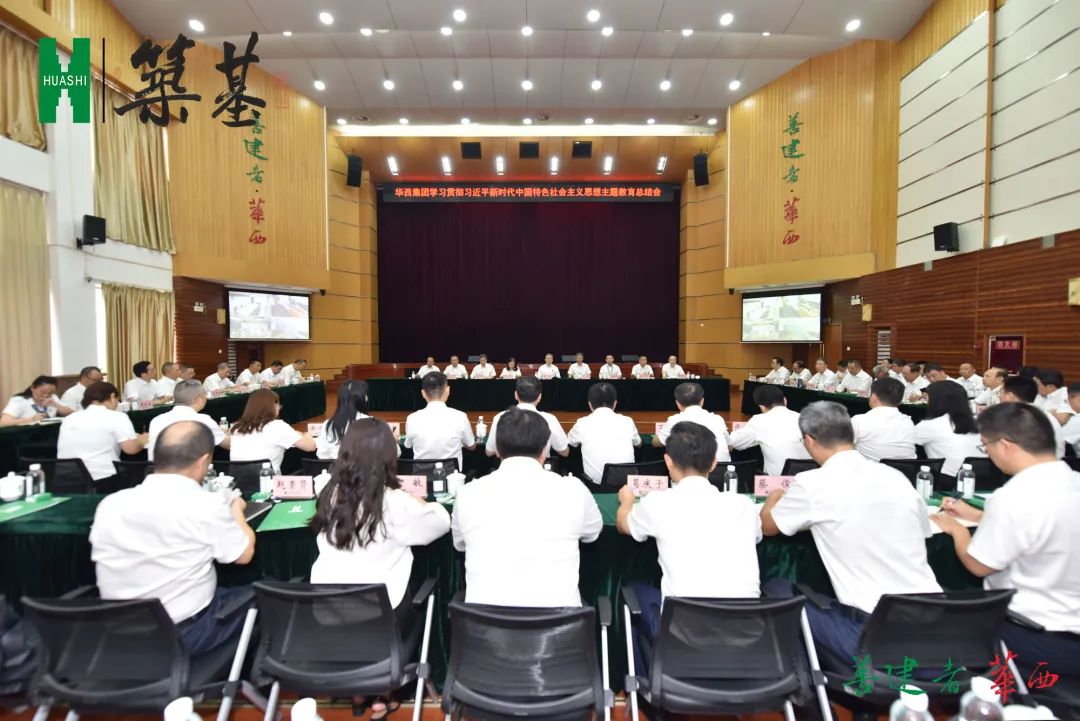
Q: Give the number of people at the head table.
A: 9